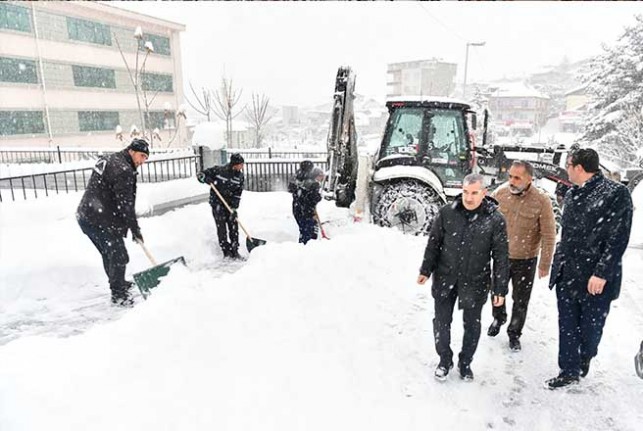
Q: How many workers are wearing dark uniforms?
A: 3